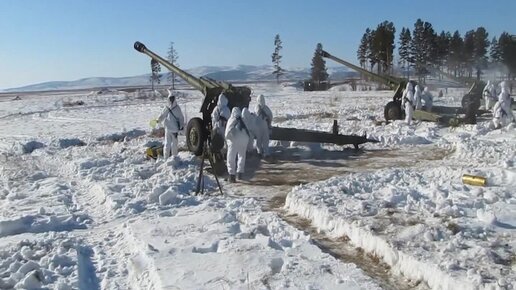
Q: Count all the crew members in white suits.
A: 11